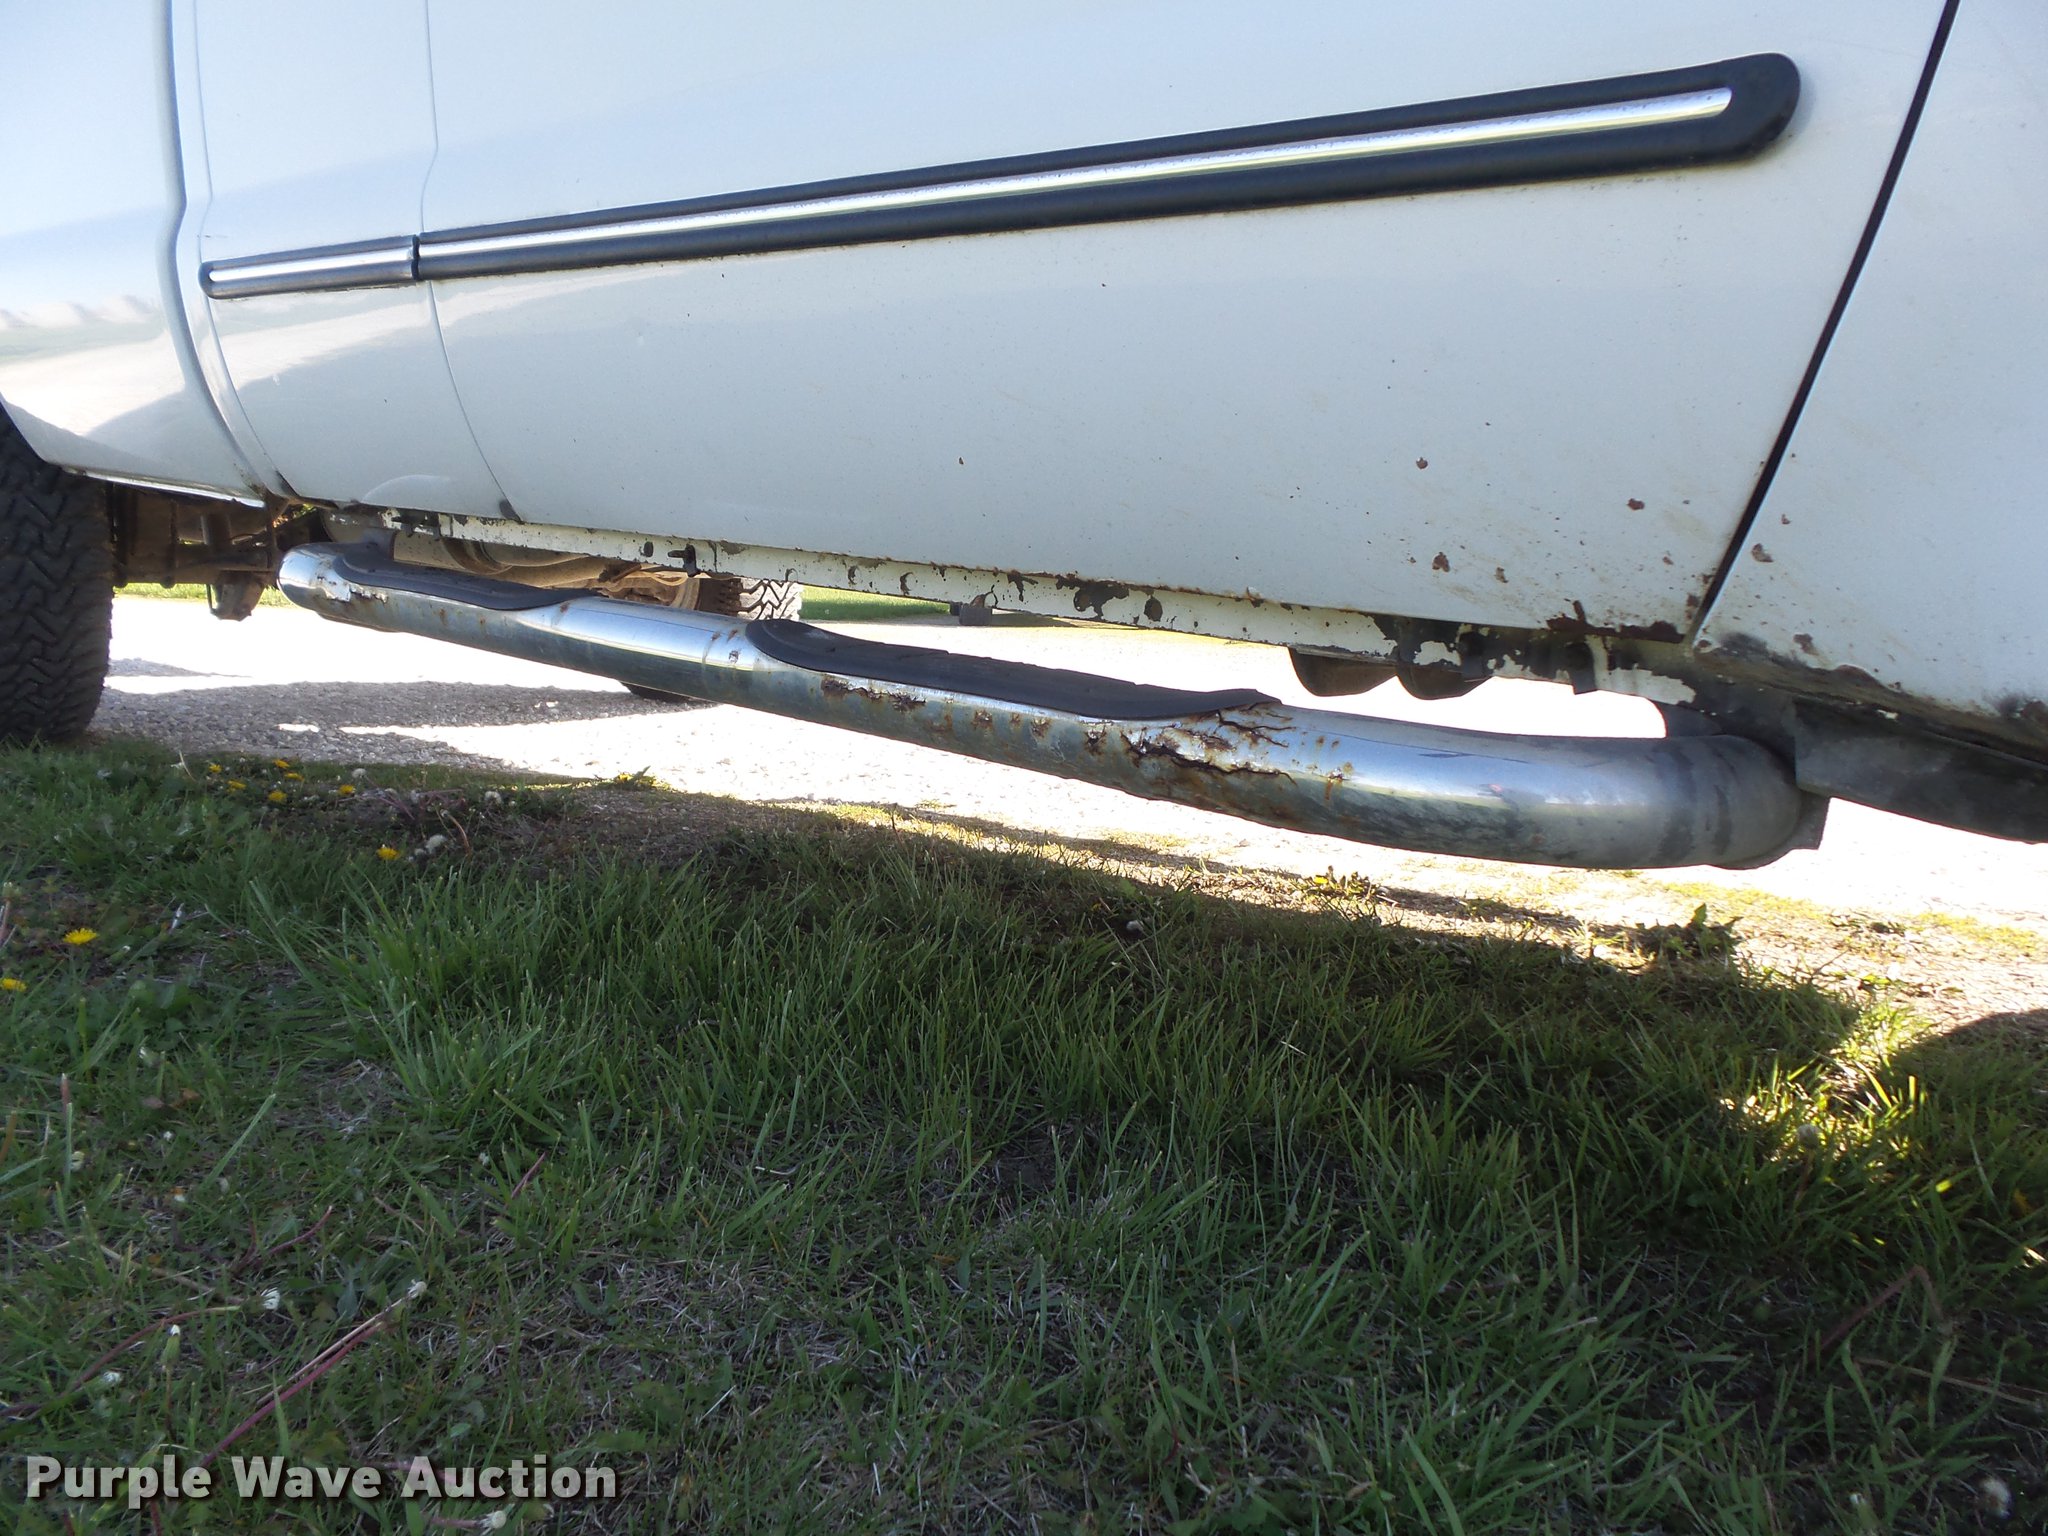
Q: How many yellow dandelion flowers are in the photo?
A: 9